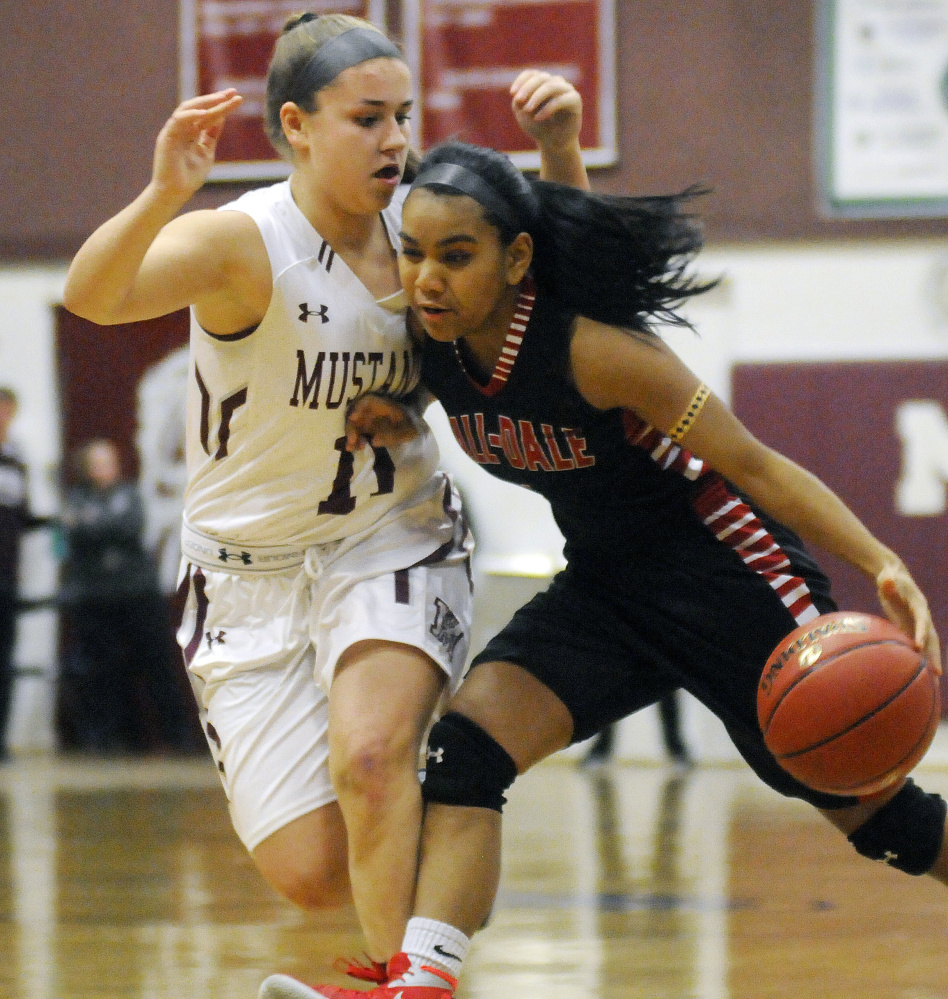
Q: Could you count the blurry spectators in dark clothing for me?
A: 2